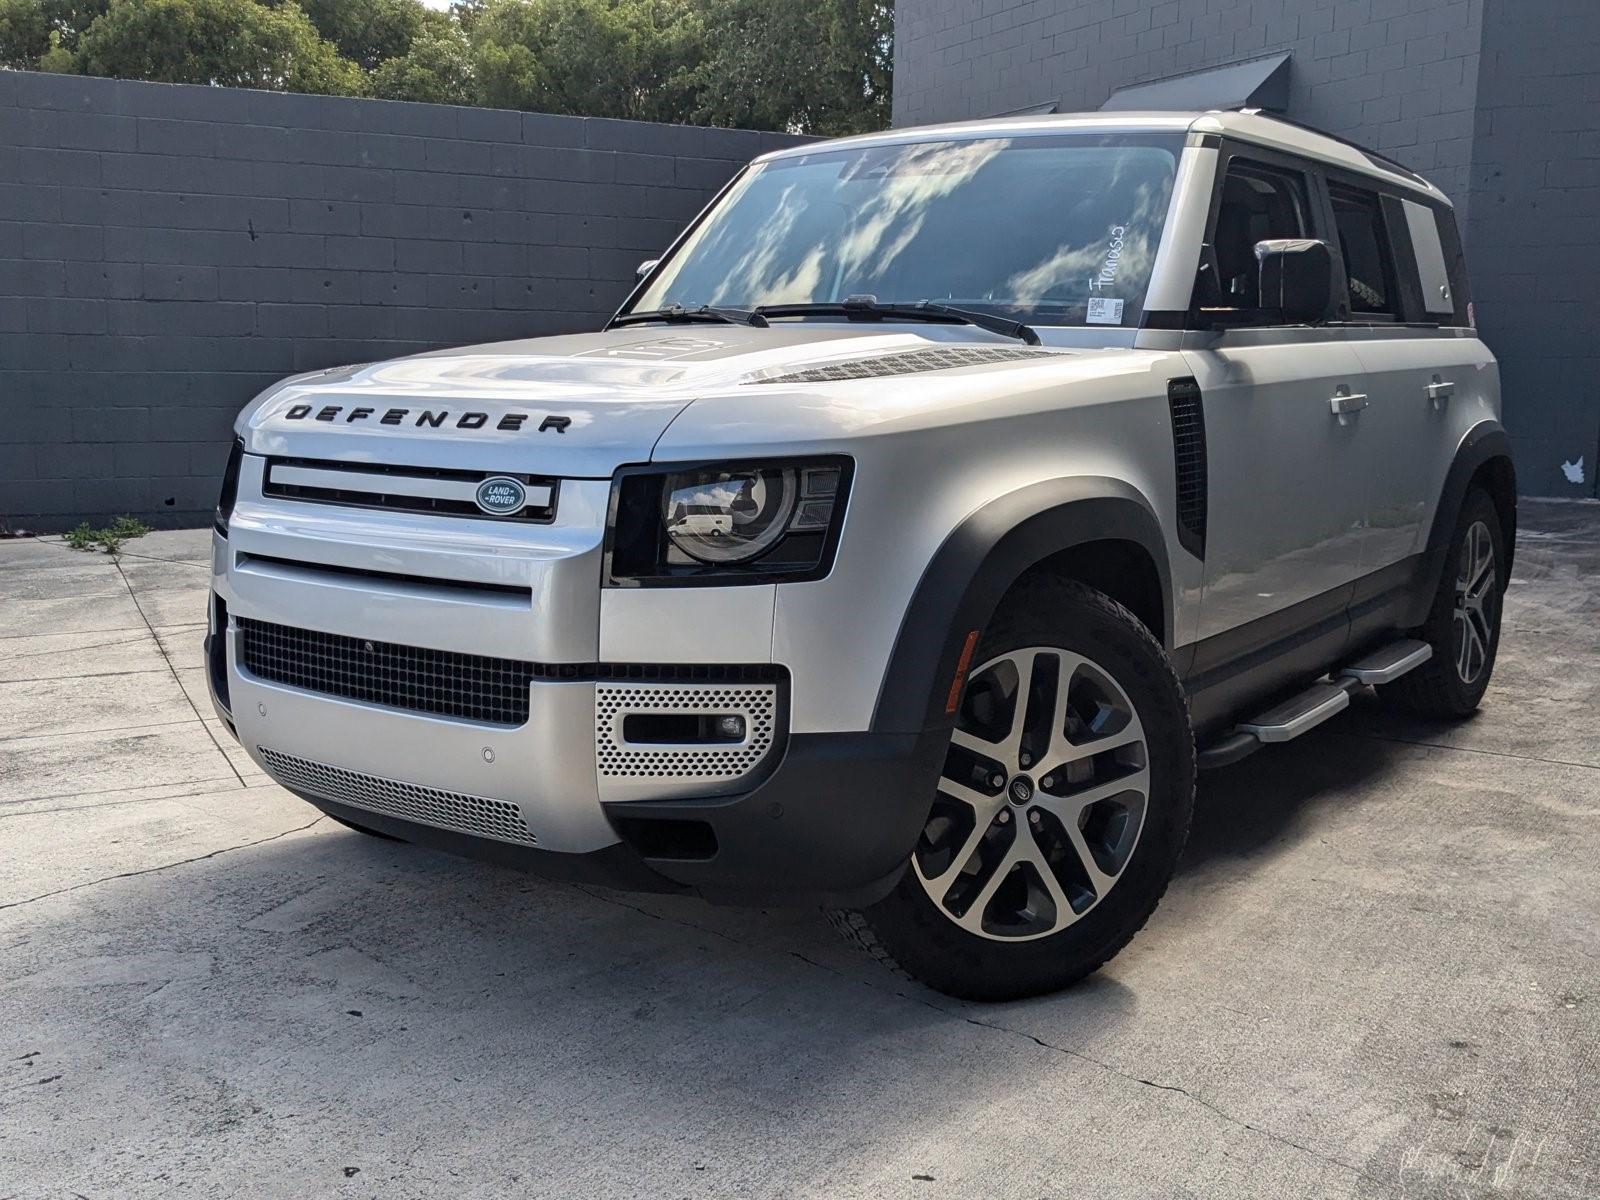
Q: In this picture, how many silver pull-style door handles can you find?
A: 2